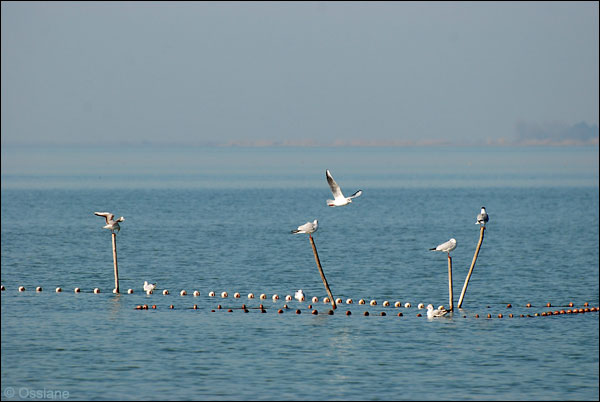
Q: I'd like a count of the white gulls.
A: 8